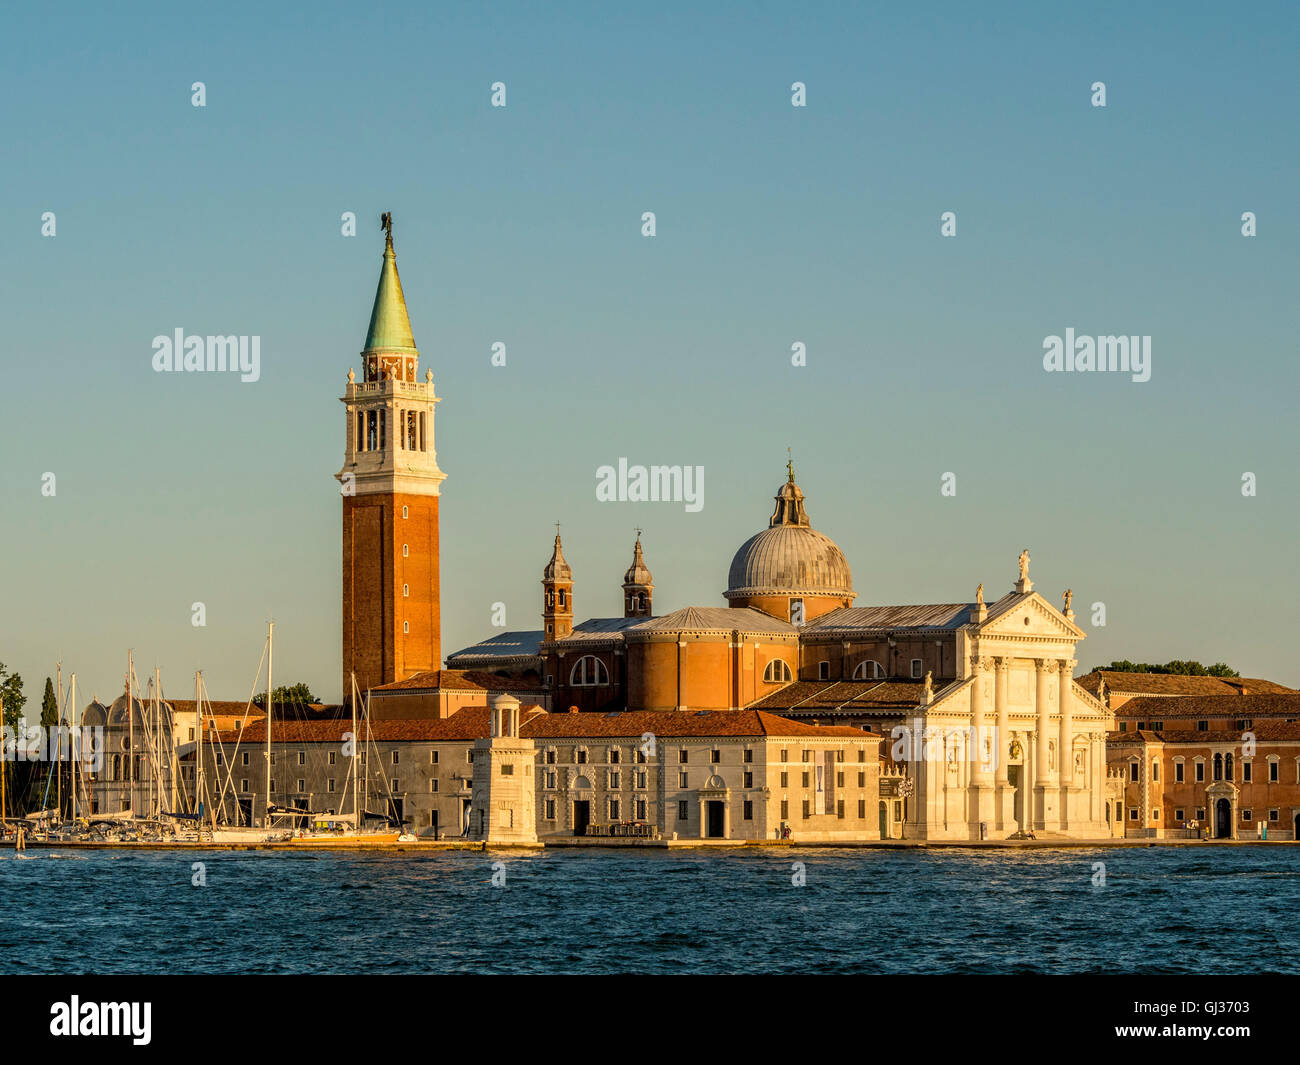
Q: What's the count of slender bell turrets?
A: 2